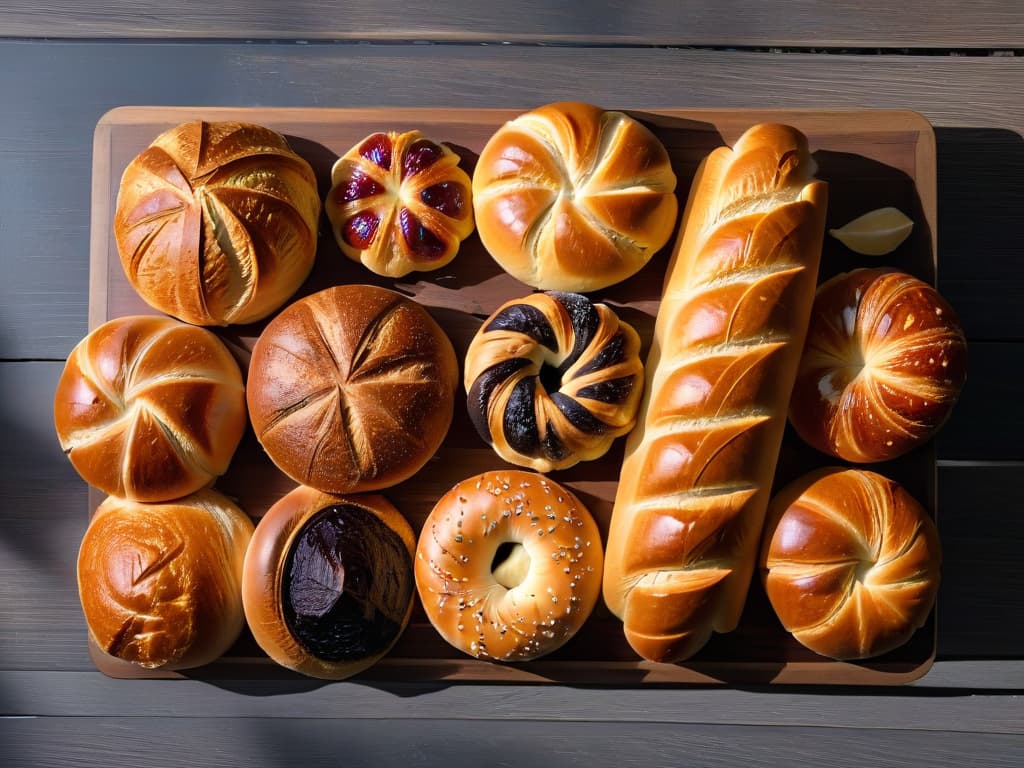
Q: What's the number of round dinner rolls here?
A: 7